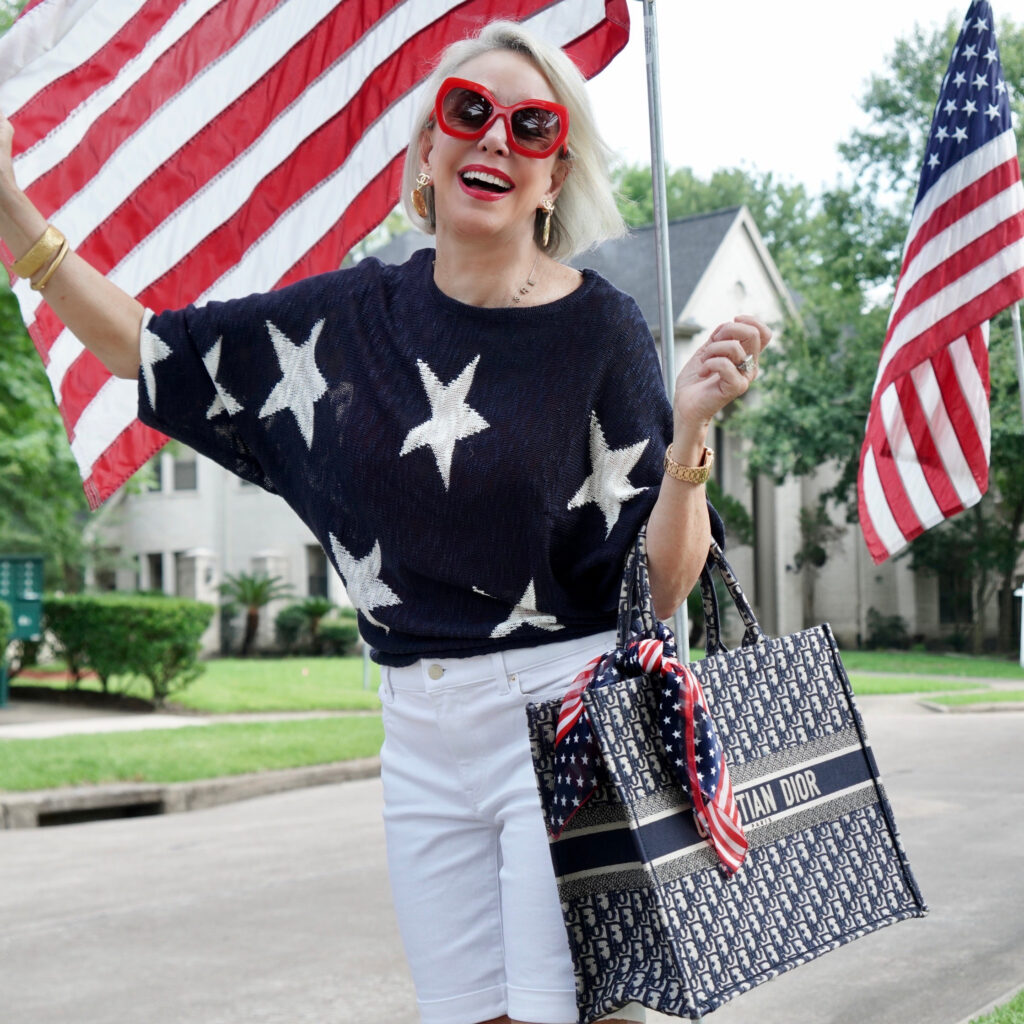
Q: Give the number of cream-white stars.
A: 7